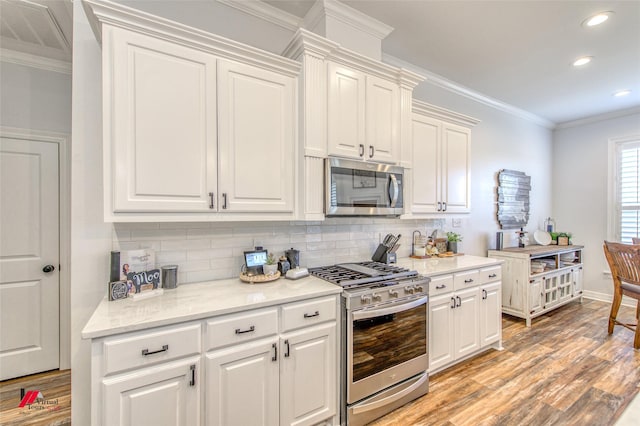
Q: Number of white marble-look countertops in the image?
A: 2